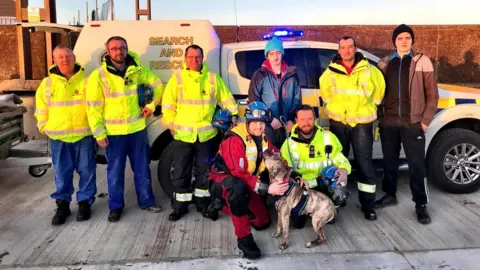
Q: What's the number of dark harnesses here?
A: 1